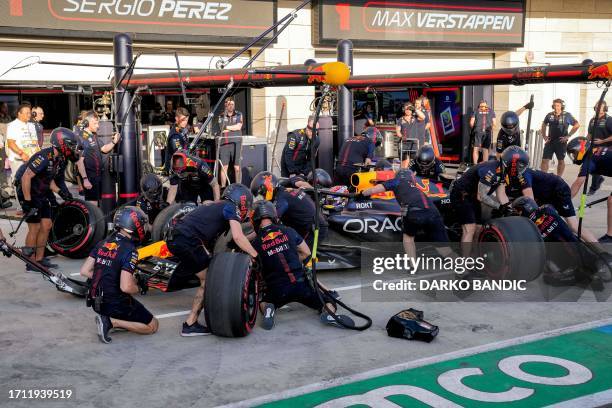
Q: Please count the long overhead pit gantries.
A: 2